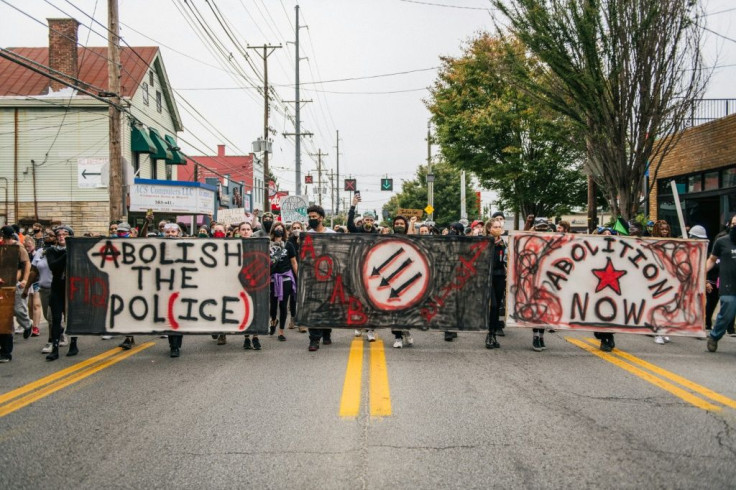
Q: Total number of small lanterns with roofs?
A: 0